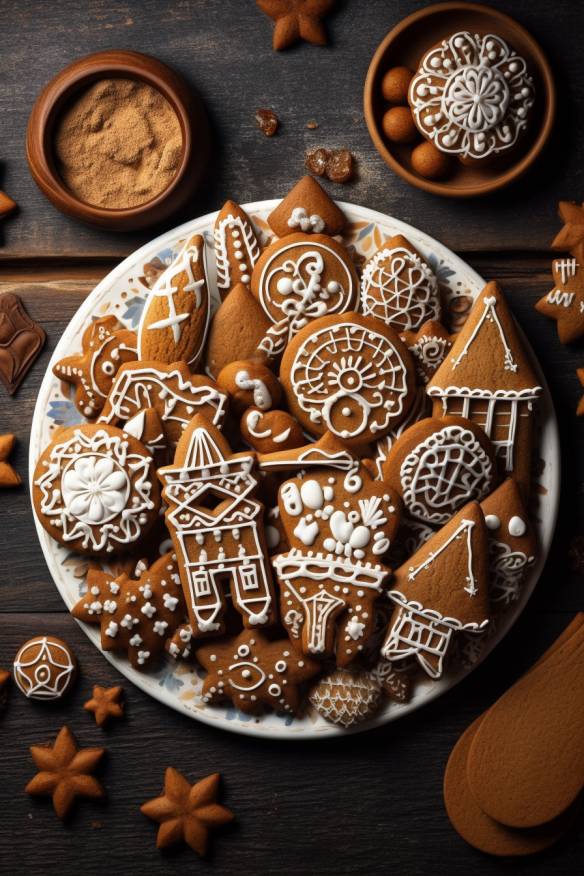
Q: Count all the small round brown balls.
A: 3